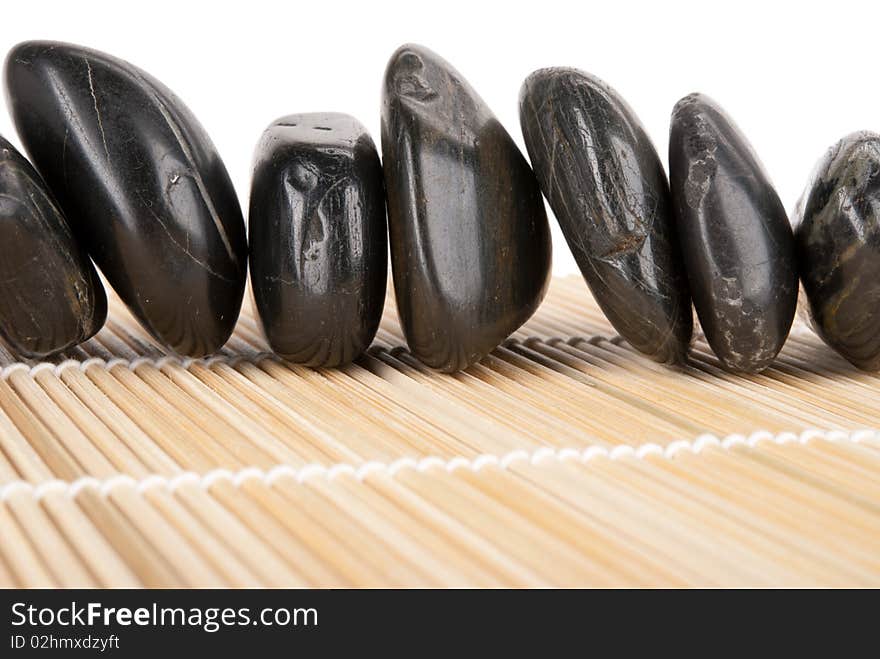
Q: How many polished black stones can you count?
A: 7